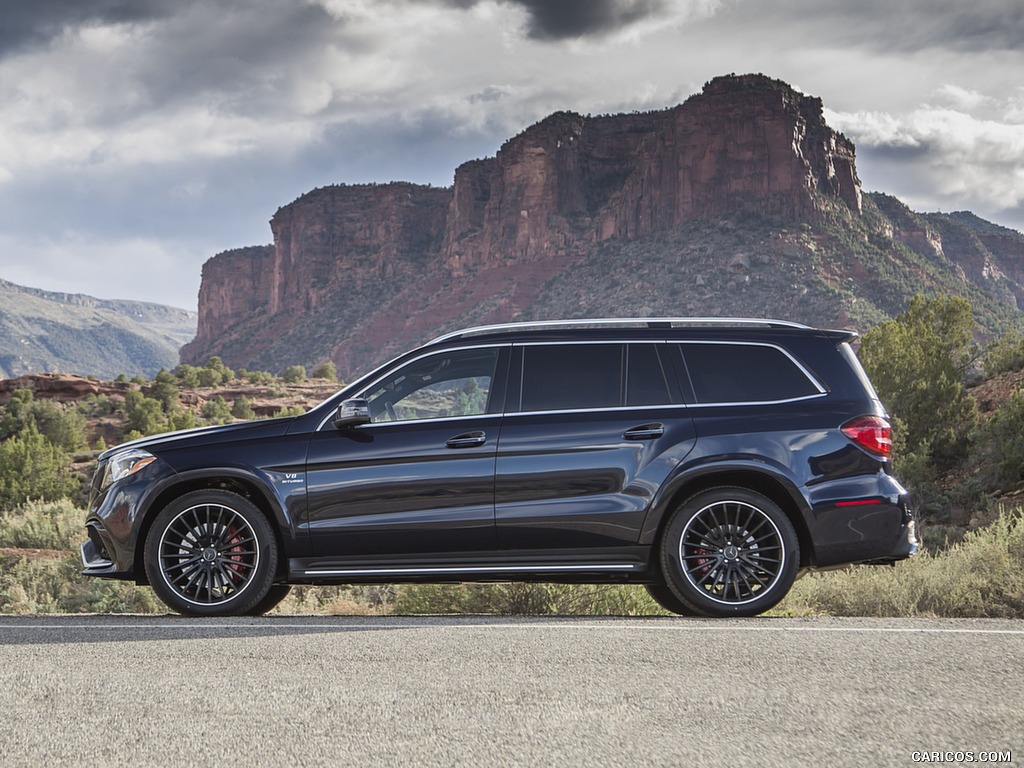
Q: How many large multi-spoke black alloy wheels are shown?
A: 2